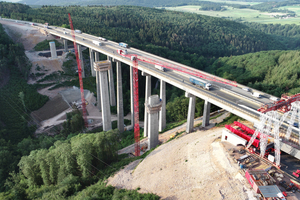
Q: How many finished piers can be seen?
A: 11